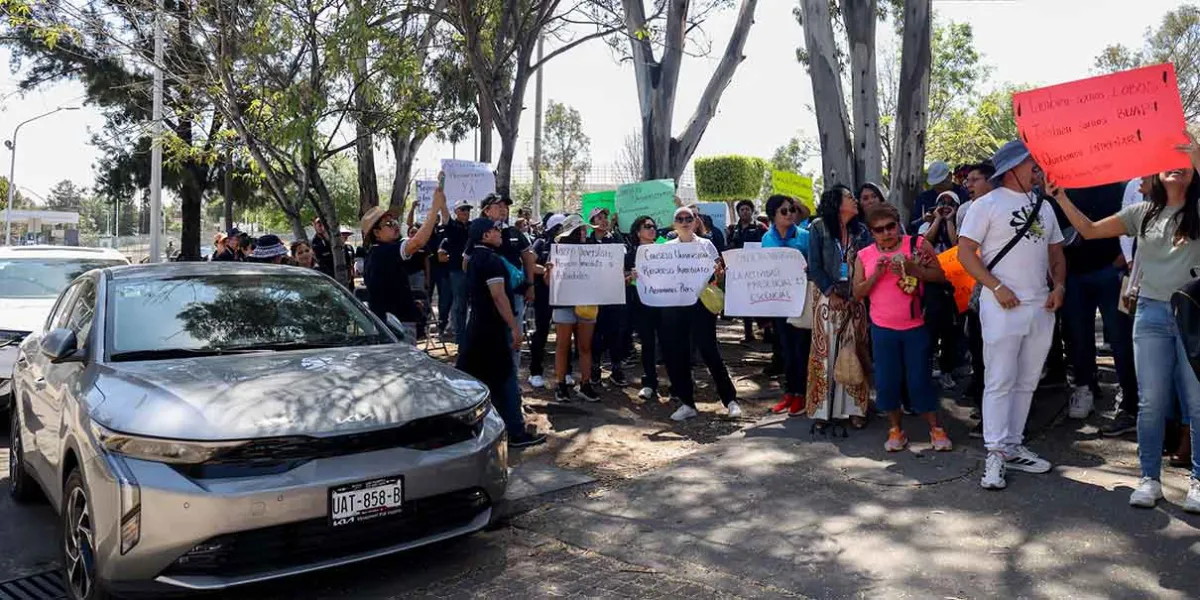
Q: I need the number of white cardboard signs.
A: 5